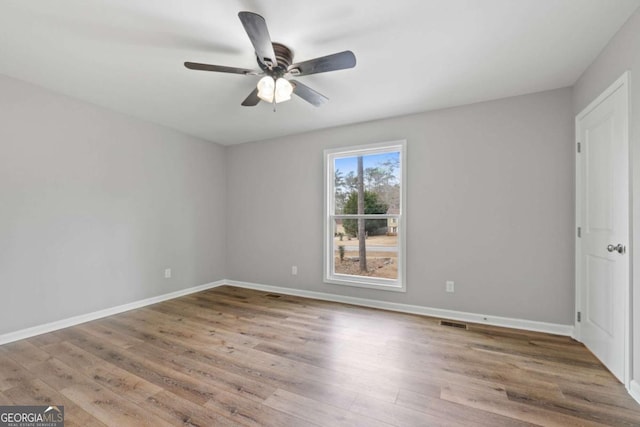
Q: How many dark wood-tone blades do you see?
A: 5